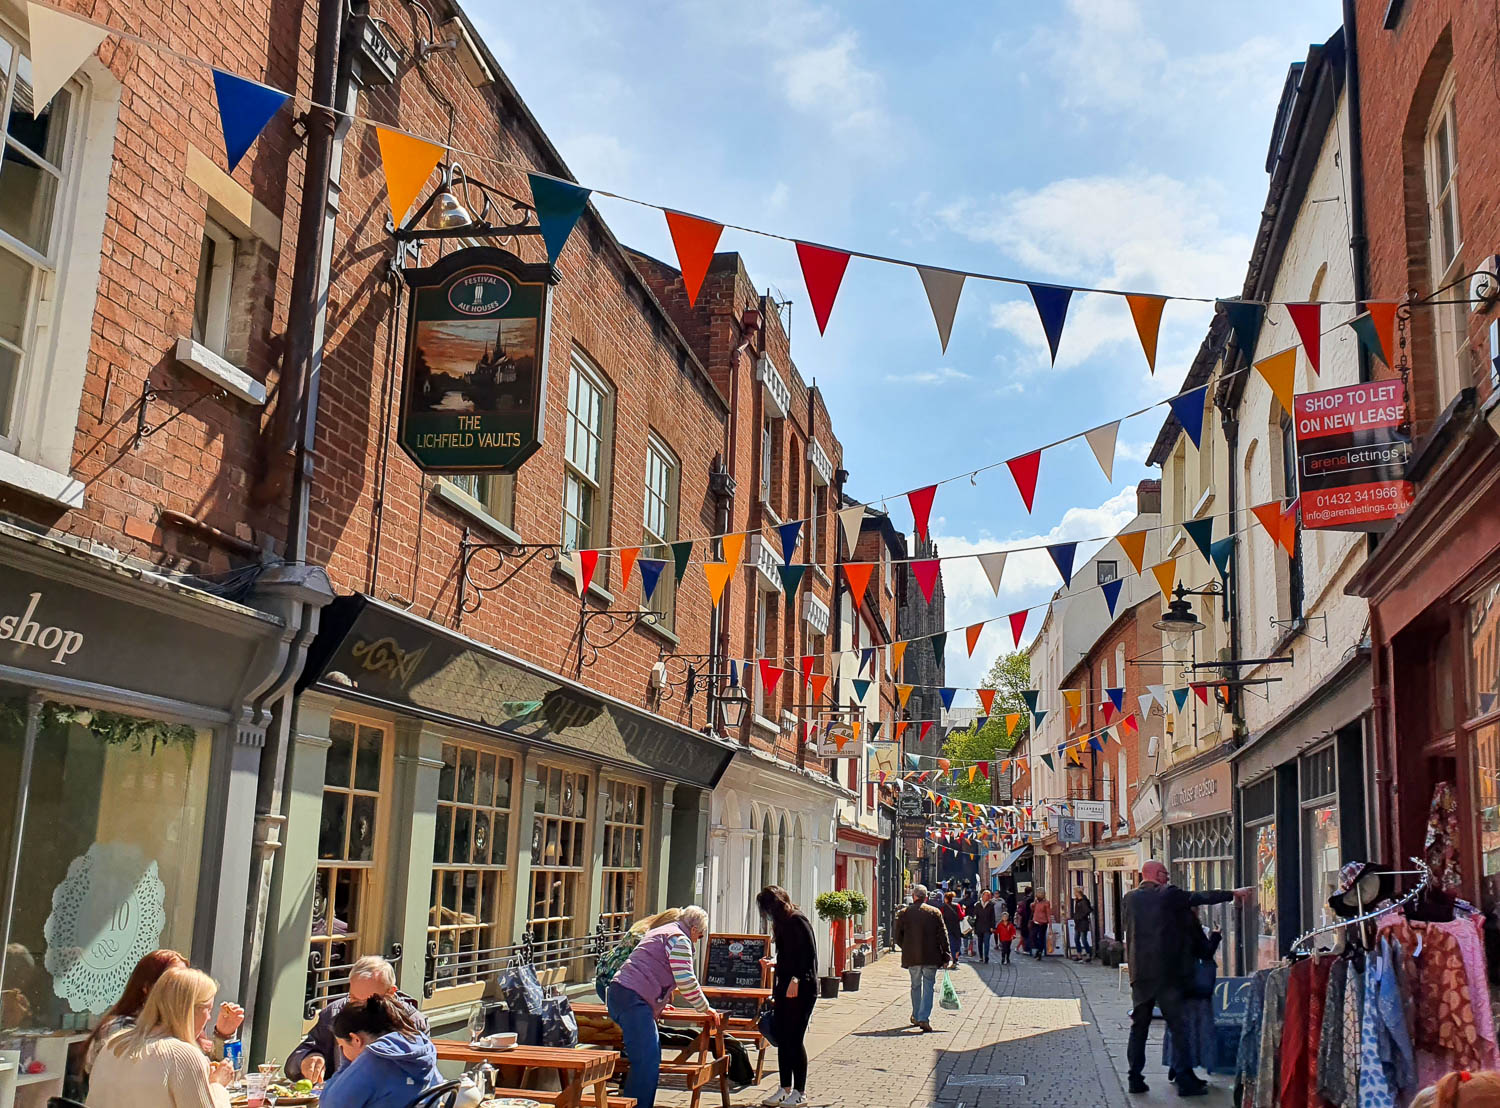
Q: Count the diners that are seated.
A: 4